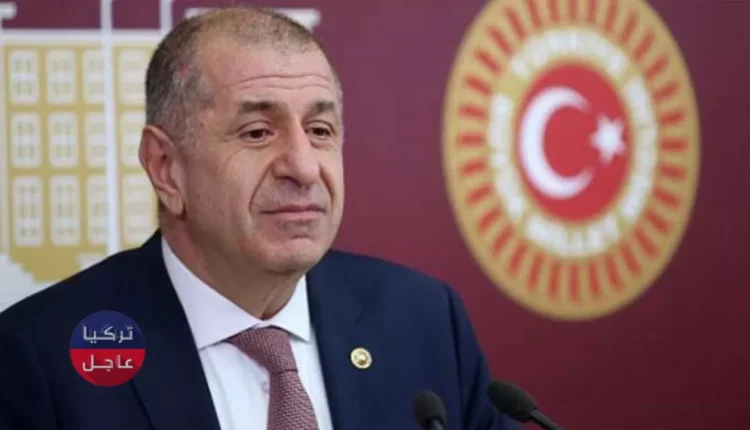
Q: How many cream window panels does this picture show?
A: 12